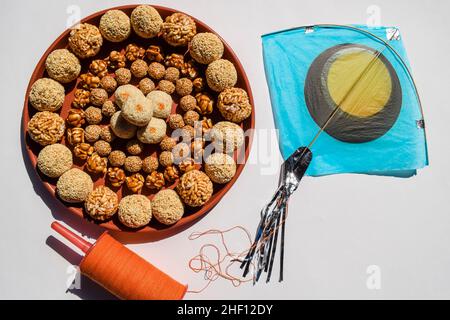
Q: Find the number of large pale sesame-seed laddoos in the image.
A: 12